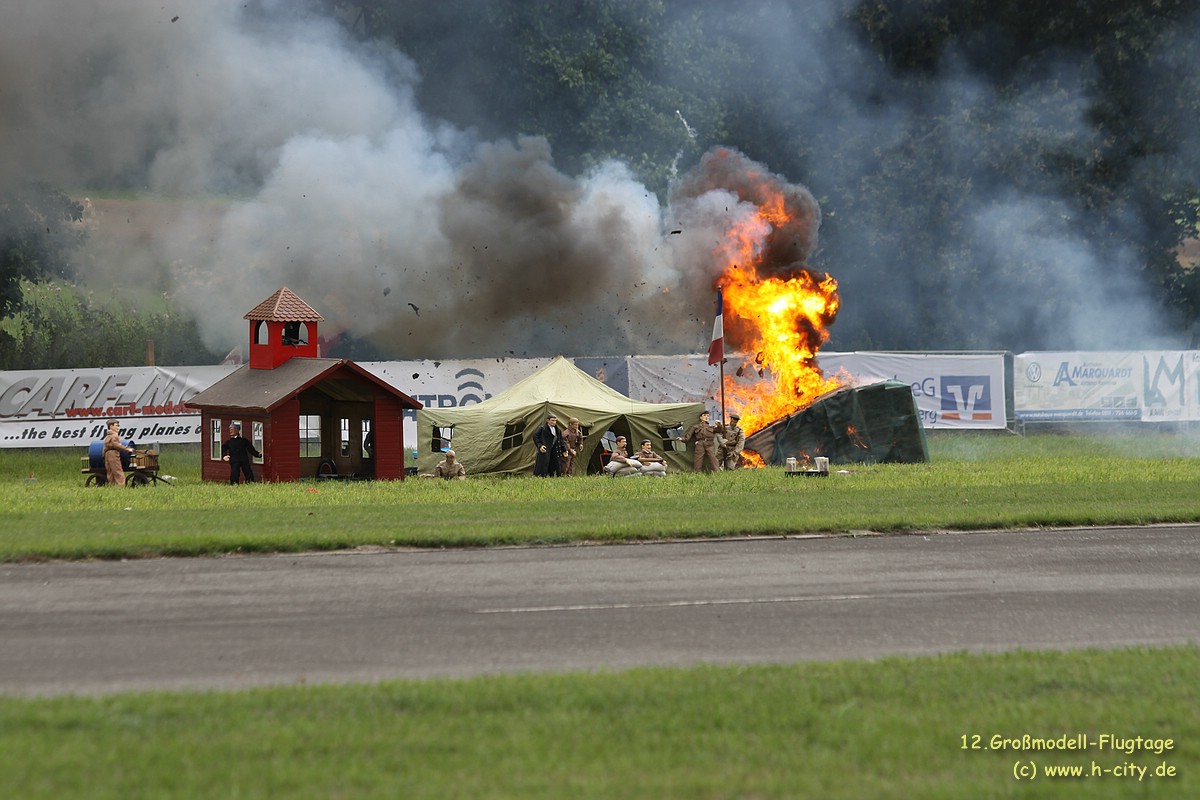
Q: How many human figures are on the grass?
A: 9